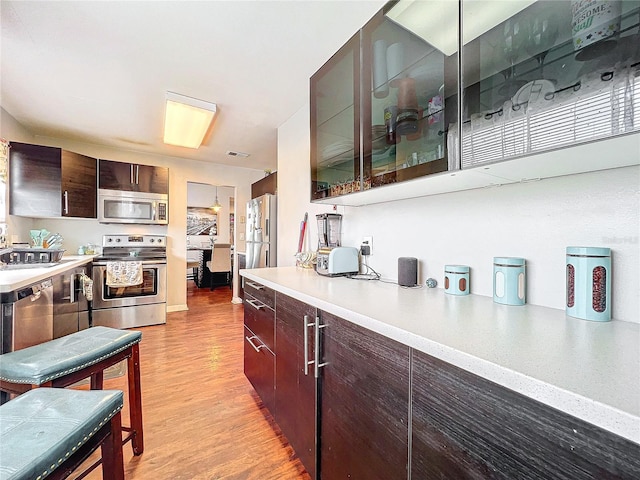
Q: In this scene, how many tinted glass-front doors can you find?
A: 3